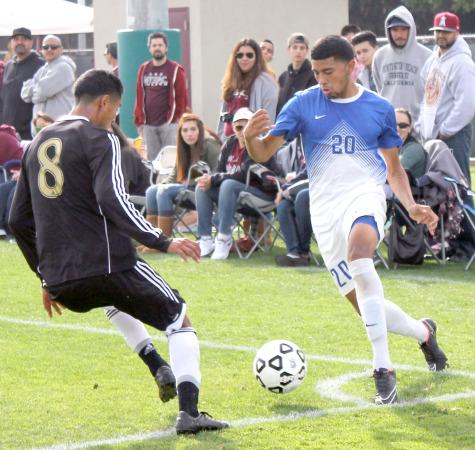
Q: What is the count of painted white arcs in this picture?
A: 1